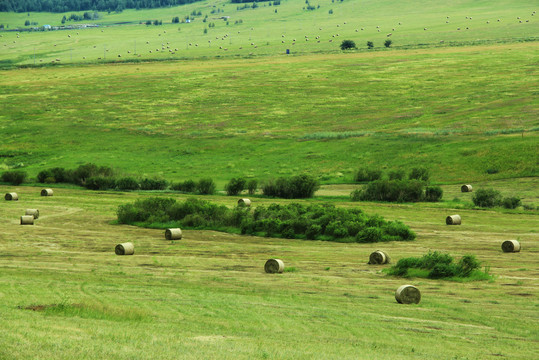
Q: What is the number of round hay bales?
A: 13